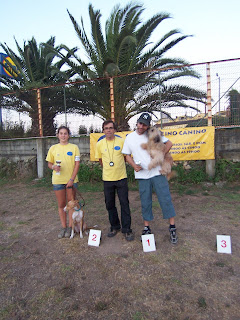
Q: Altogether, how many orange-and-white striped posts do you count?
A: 3